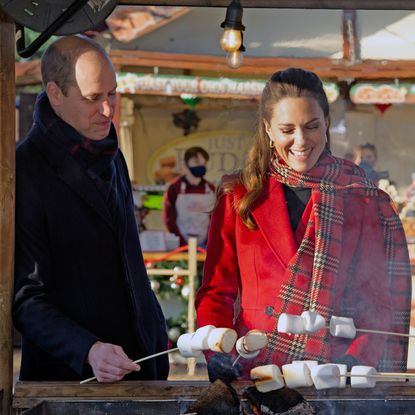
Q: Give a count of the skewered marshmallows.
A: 14